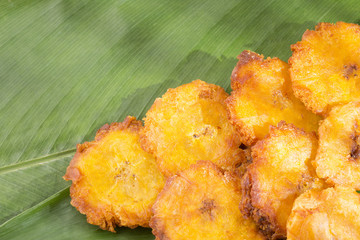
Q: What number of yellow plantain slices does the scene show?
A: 8